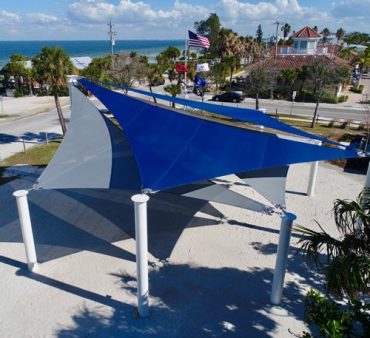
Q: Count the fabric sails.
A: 4